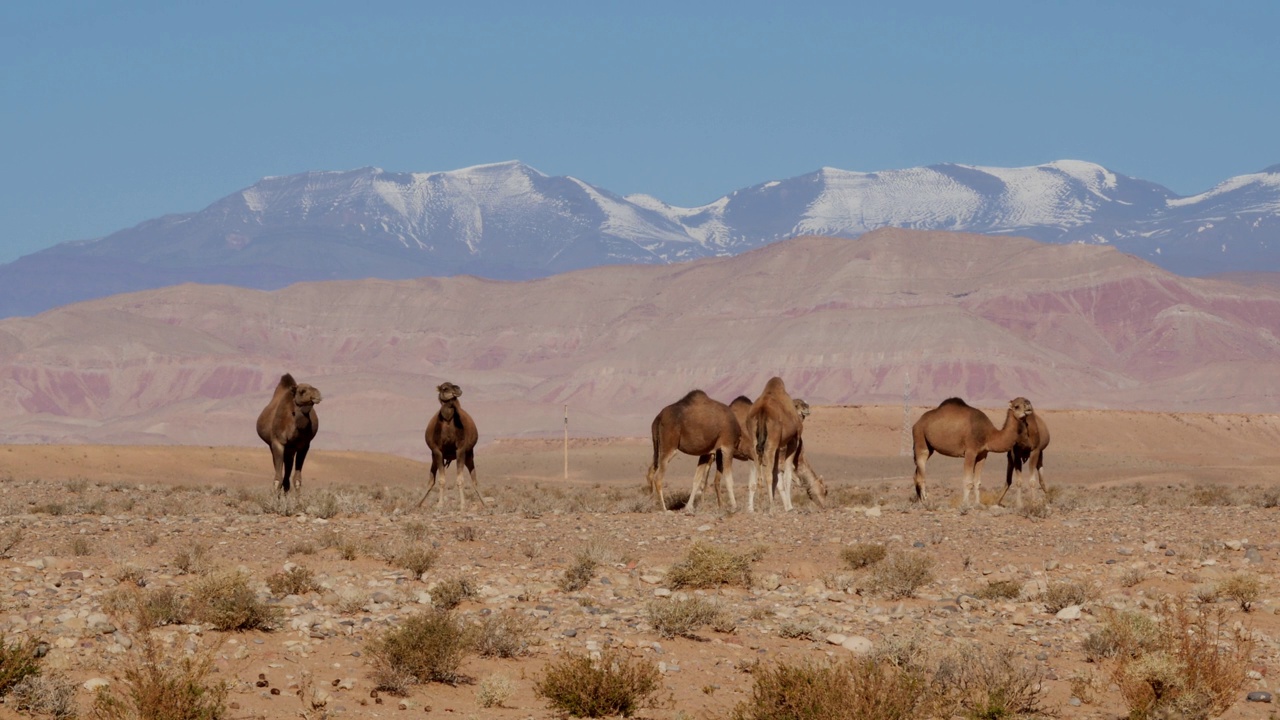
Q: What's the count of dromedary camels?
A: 7